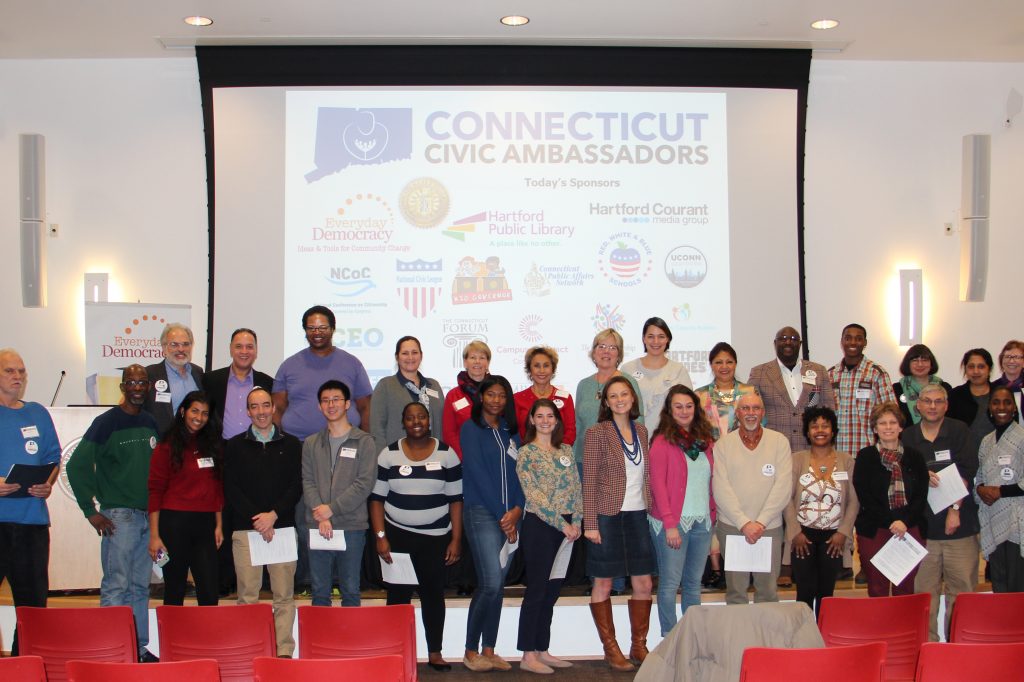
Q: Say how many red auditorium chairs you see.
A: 10